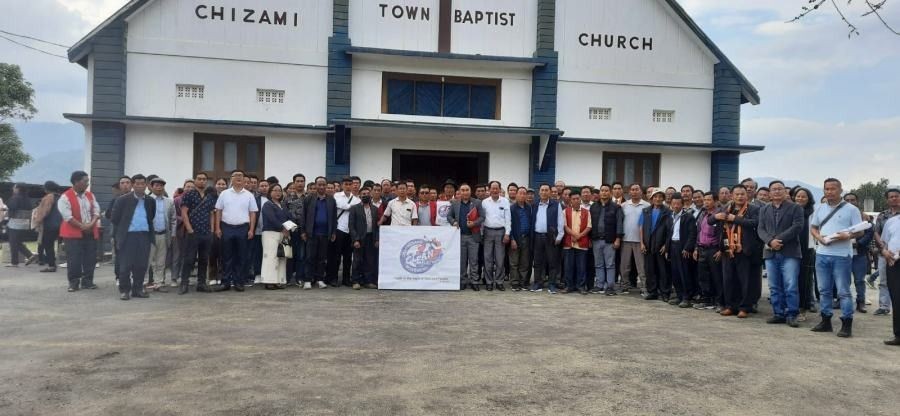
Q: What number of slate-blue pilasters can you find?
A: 4